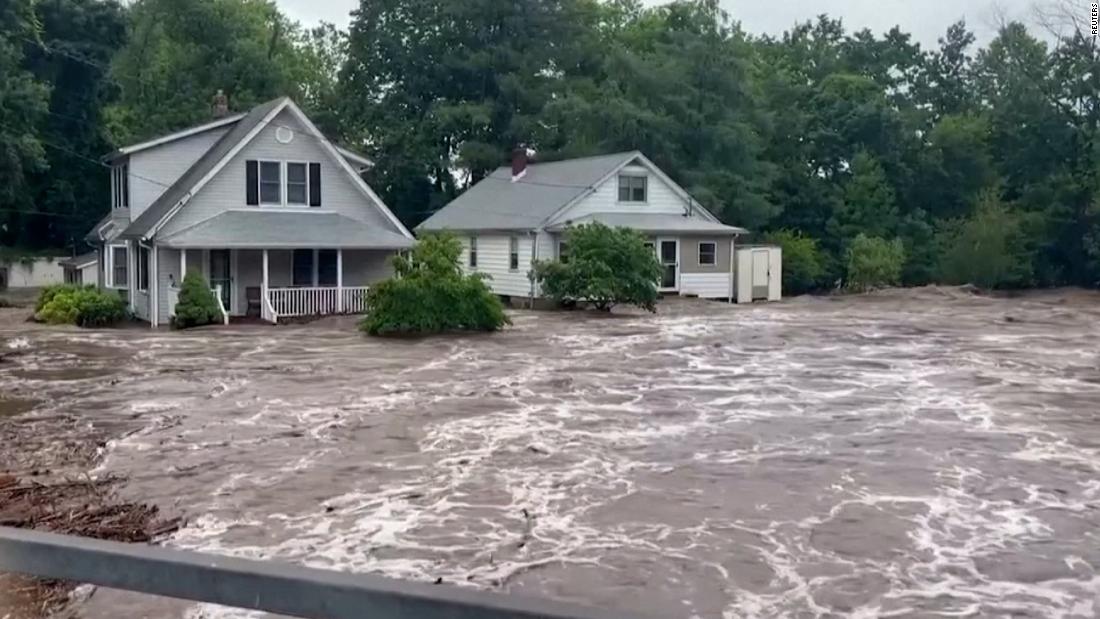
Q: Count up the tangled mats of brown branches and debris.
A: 1